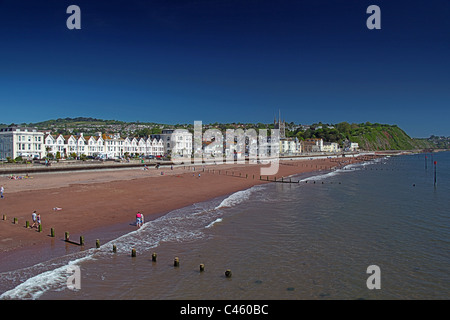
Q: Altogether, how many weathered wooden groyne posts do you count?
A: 14